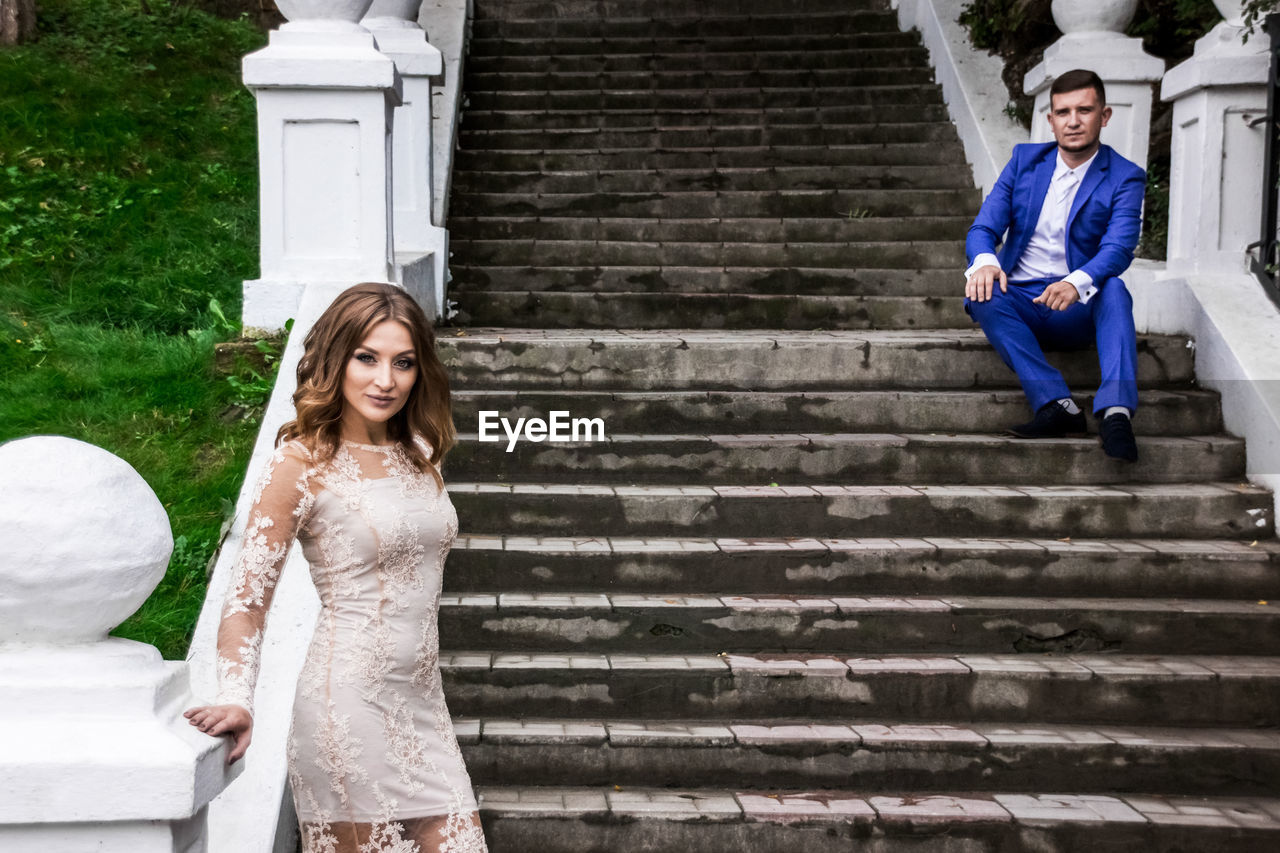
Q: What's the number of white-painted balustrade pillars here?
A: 5